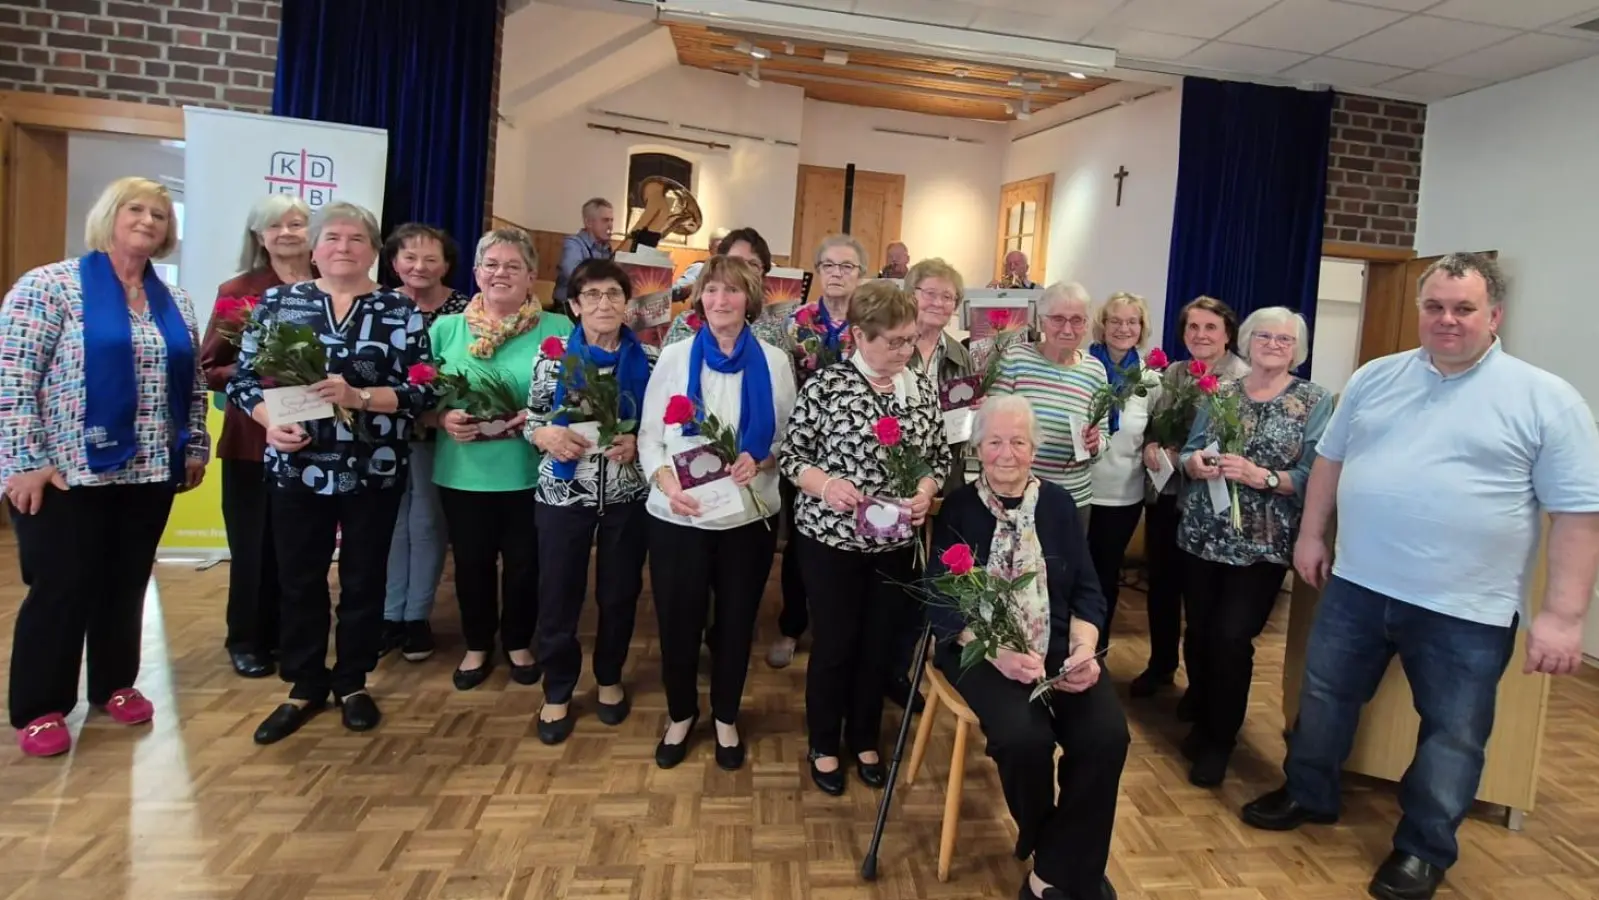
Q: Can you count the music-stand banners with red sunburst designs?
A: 3